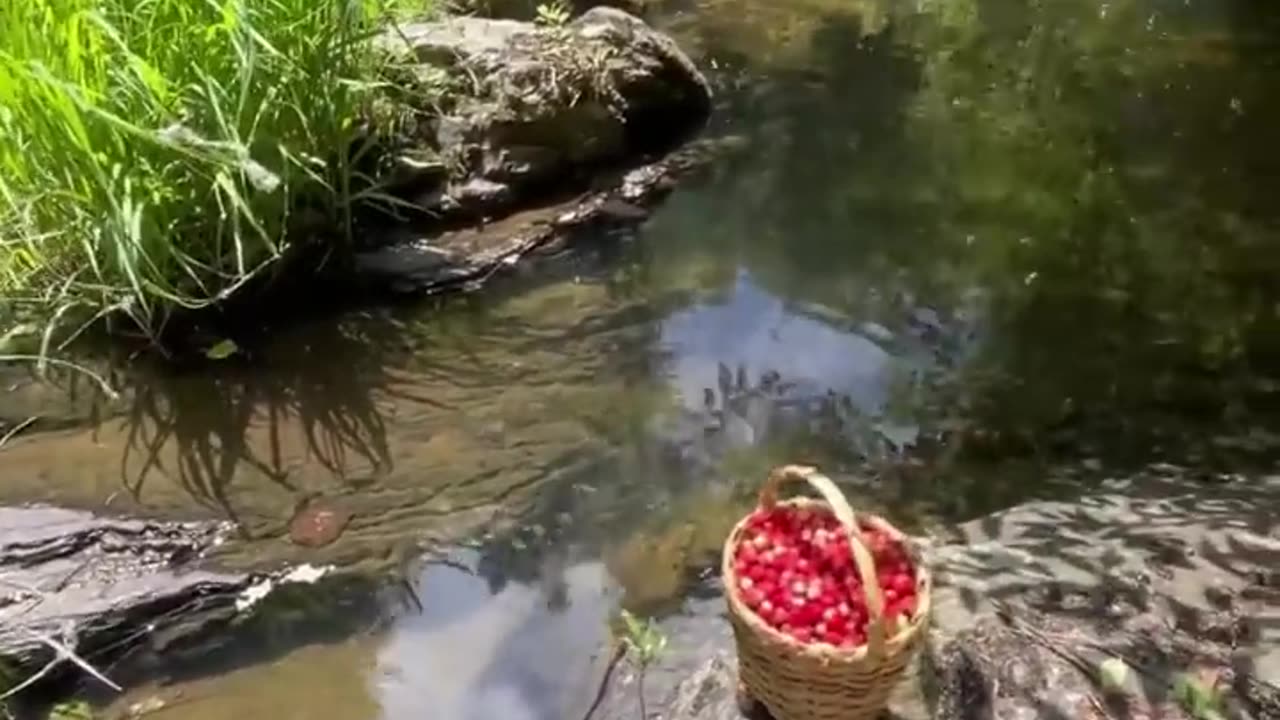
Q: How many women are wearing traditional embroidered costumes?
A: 0